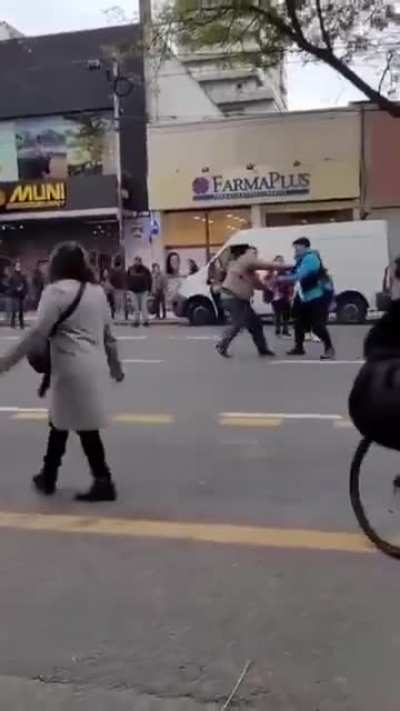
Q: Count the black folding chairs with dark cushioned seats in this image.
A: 0